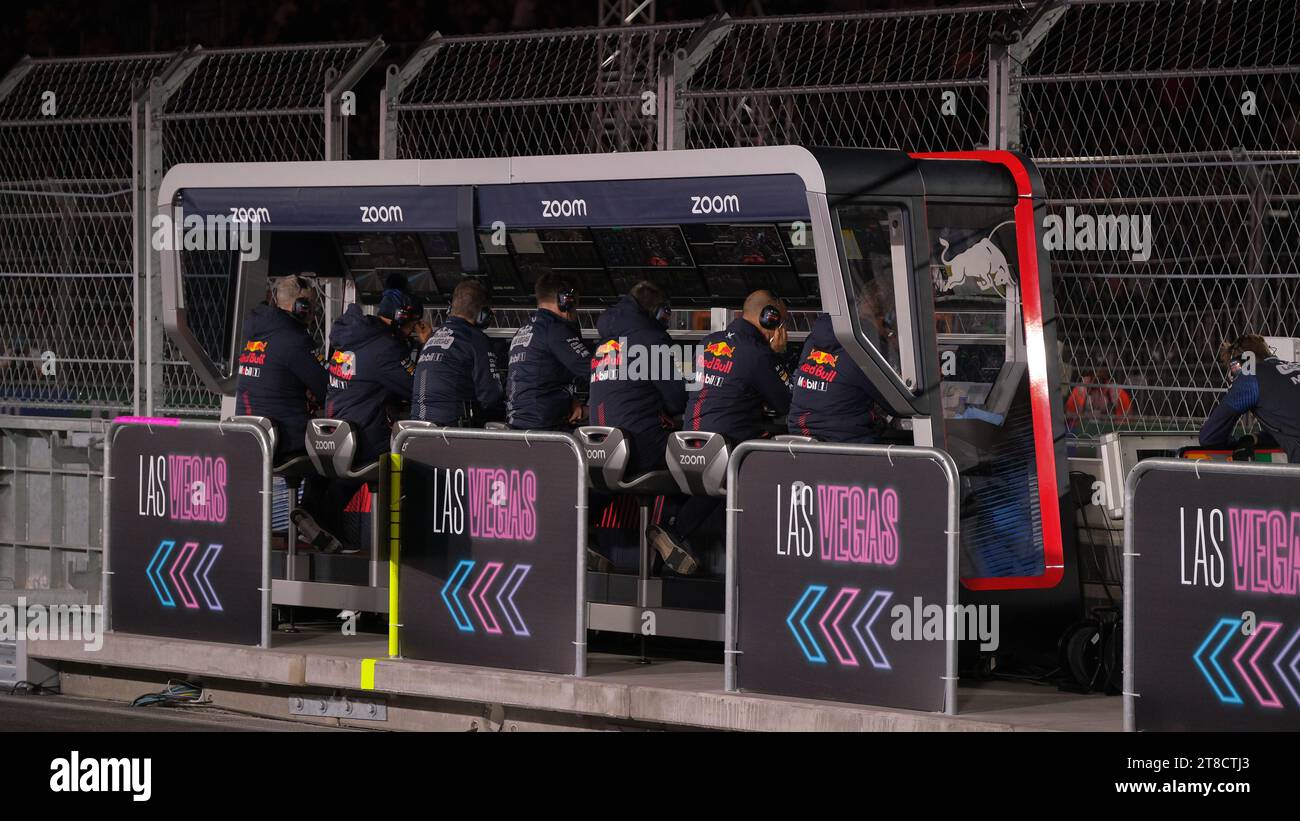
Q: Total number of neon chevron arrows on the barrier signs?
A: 12